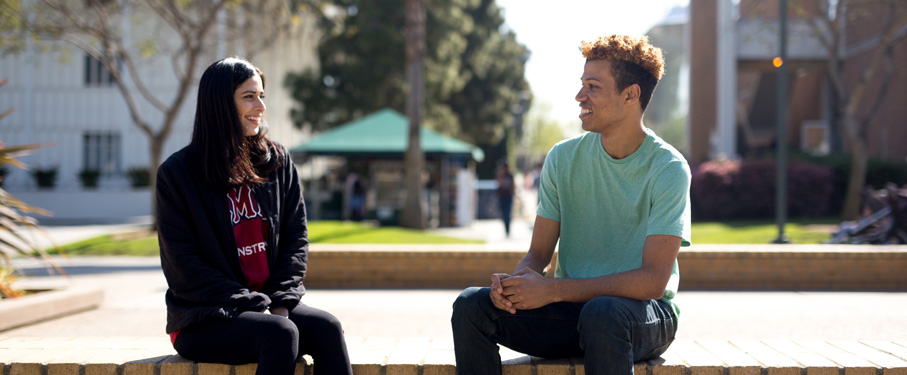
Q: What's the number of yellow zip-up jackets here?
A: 0